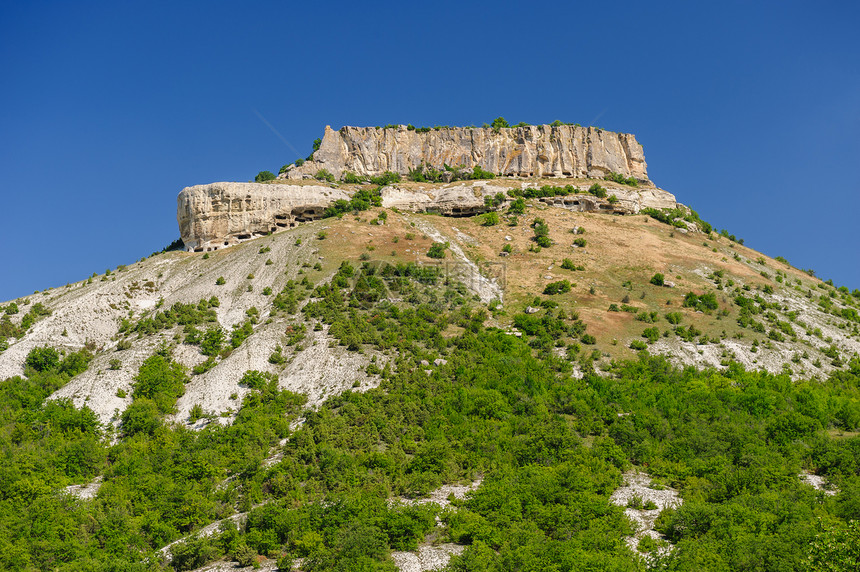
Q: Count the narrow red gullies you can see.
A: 0